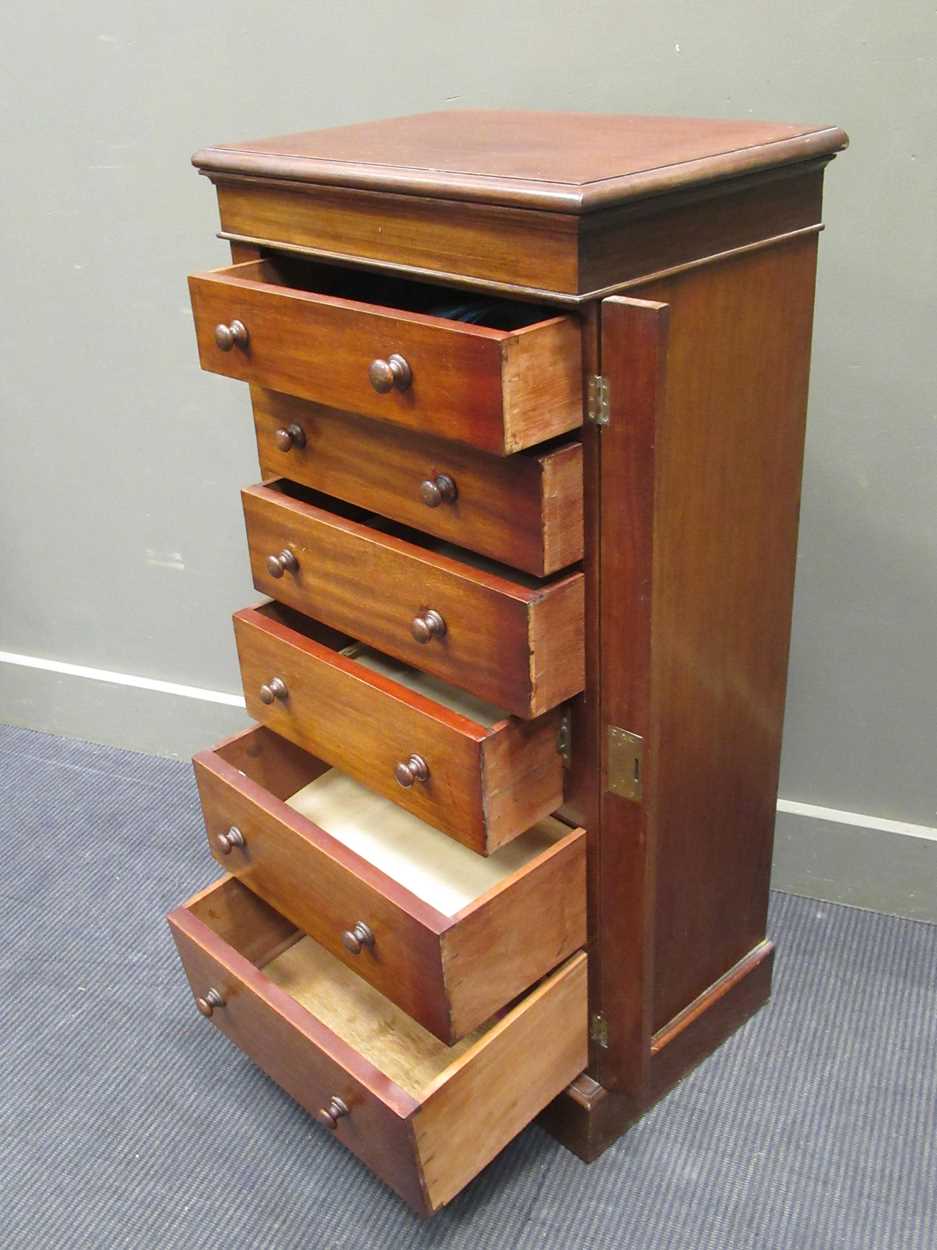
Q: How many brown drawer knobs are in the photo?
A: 12